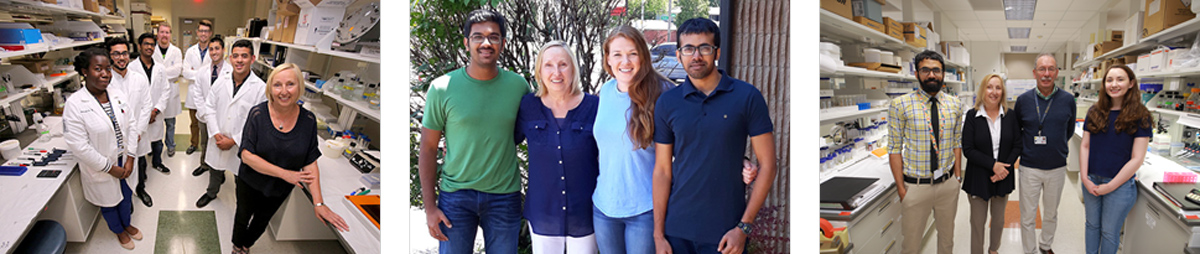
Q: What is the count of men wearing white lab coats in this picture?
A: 6